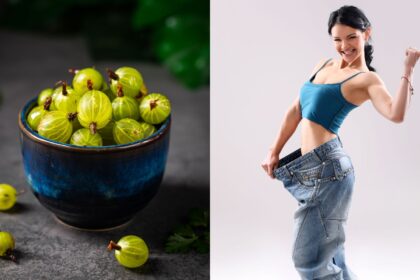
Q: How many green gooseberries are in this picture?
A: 15